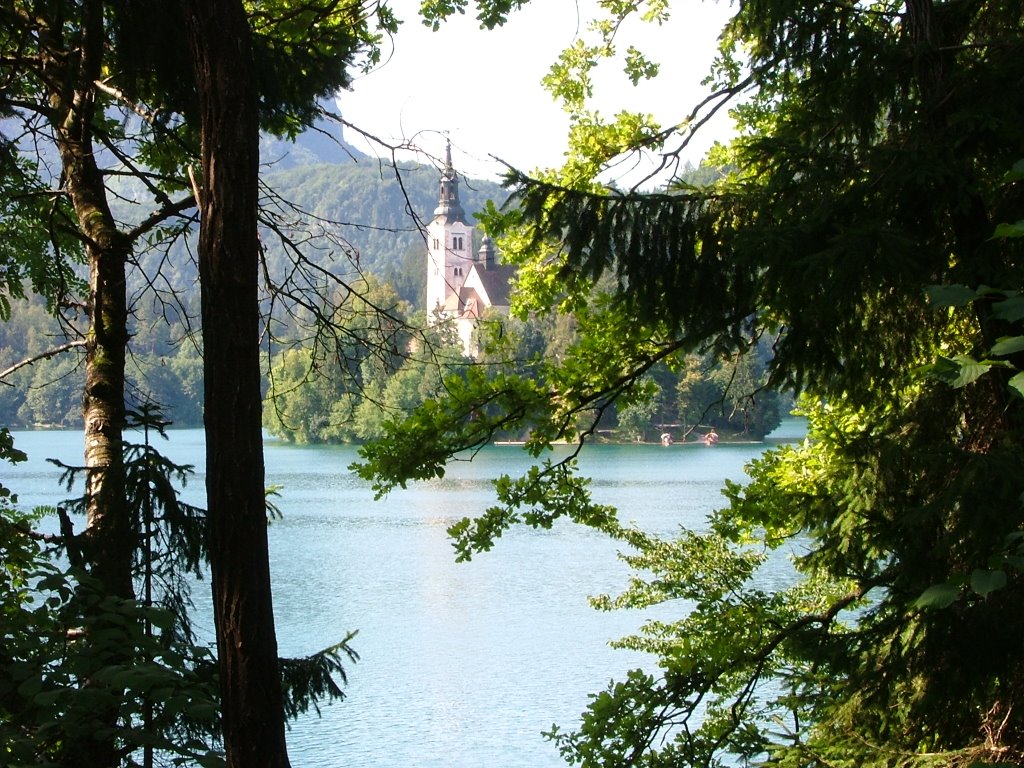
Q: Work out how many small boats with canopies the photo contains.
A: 2